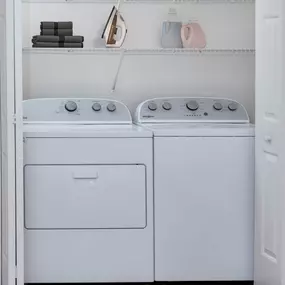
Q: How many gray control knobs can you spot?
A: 8